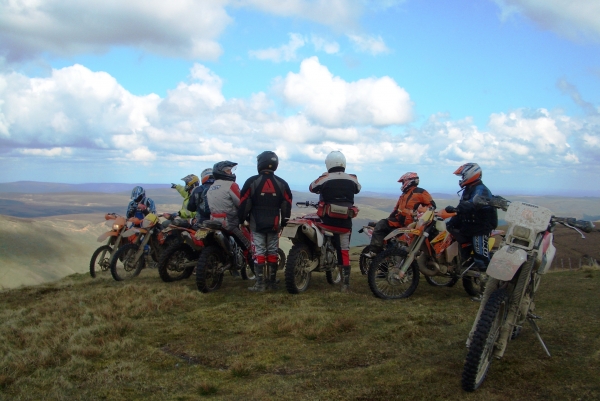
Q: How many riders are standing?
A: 2